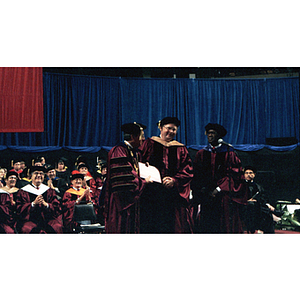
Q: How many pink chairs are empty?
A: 0